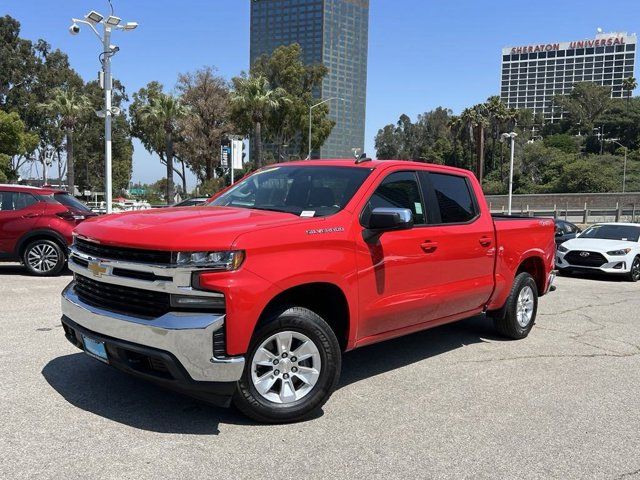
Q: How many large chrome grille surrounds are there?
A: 1